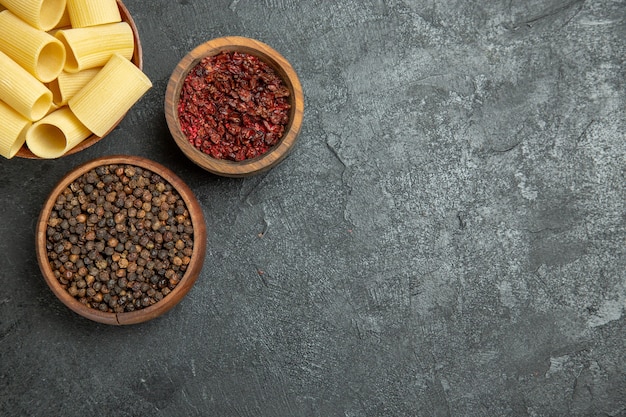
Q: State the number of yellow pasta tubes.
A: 9